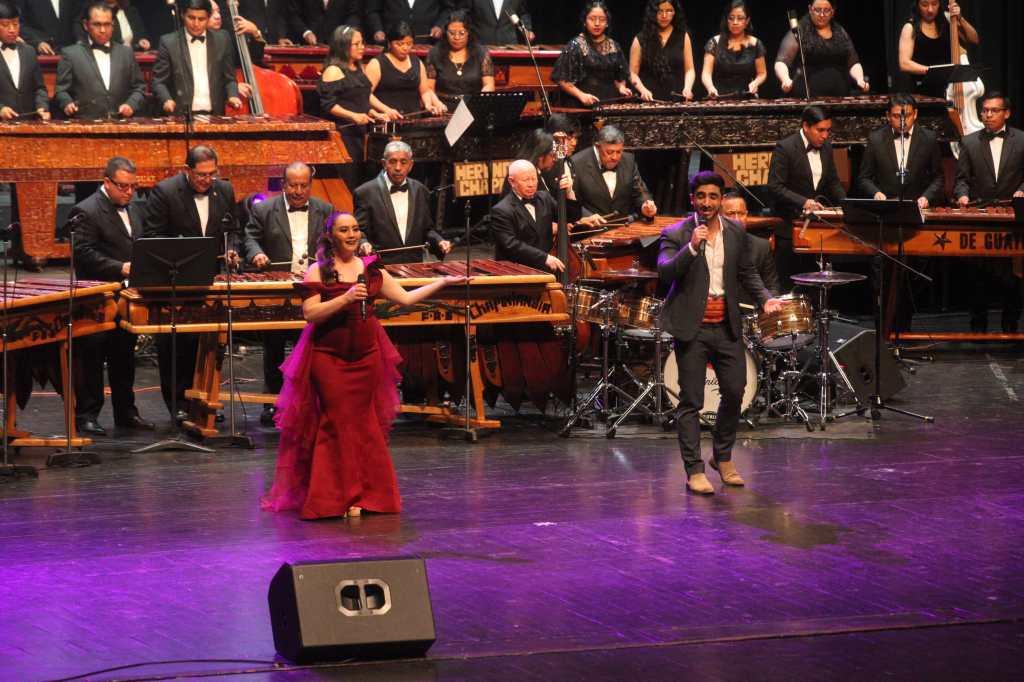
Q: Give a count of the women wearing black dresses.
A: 8